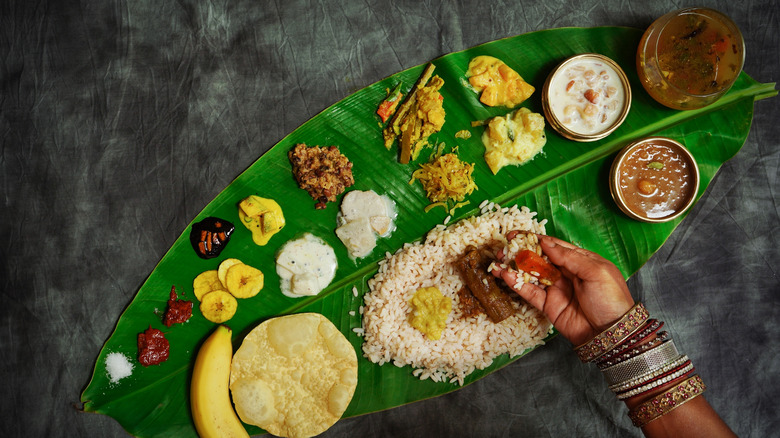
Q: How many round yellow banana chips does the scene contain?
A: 4